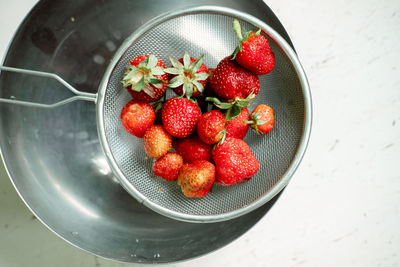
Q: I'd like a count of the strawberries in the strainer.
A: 14